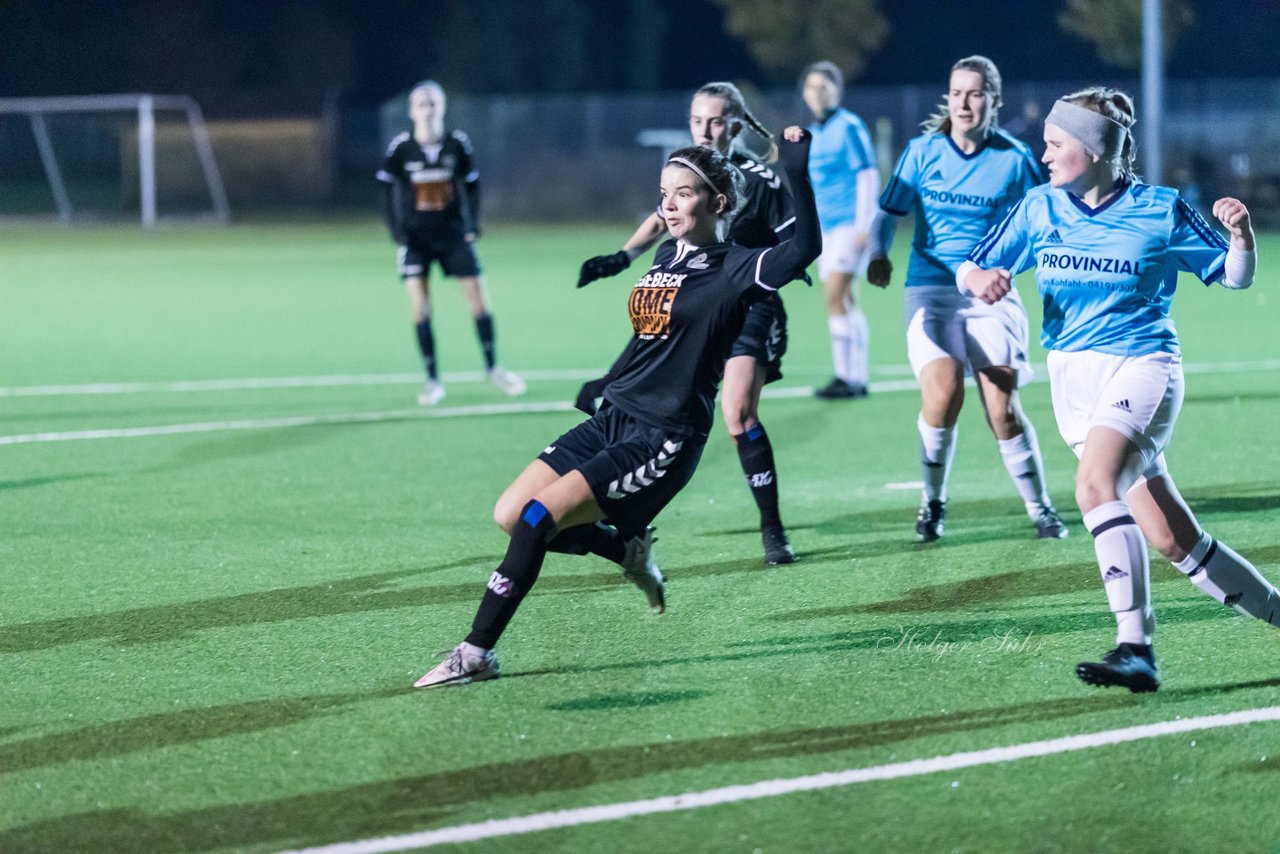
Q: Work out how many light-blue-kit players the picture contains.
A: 3